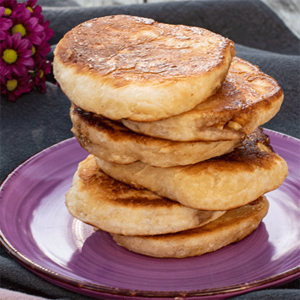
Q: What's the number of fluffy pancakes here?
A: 6